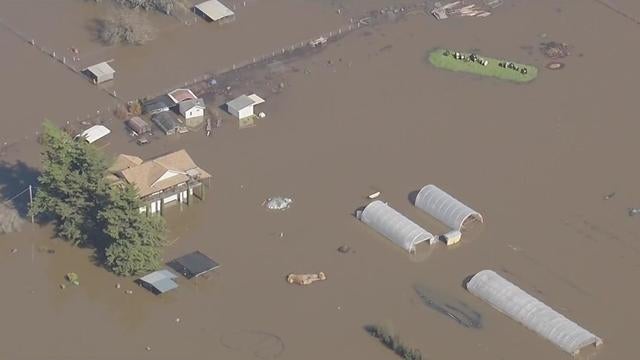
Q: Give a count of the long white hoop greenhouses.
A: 3